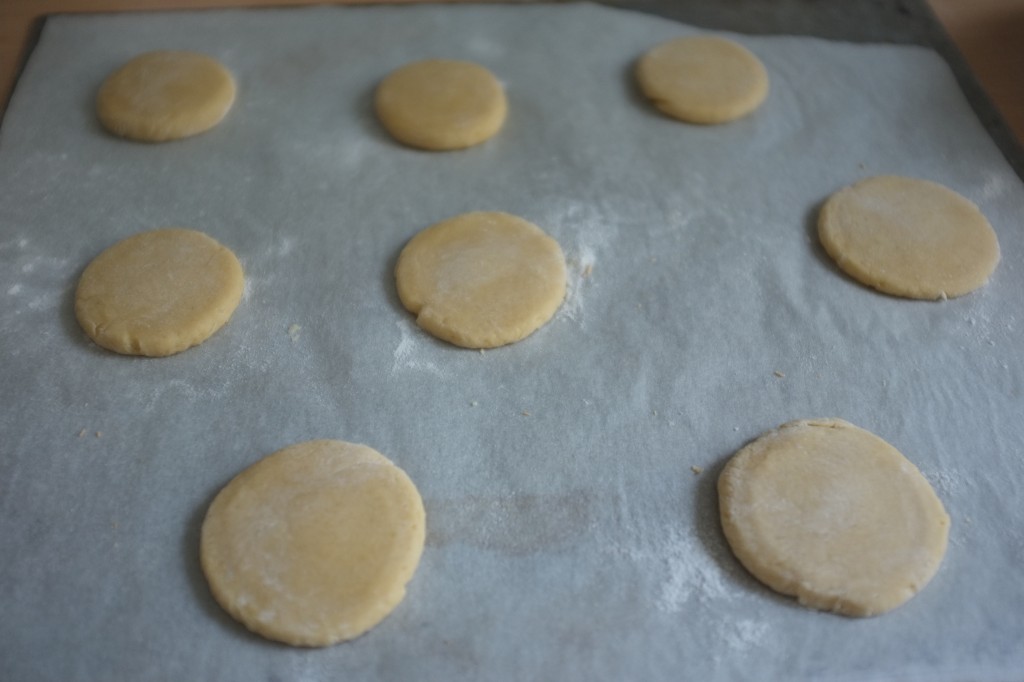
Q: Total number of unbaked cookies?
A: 8